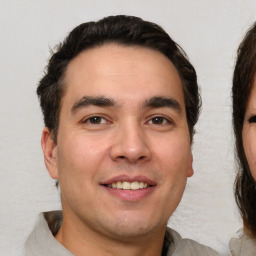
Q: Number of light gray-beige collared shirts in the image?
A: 1